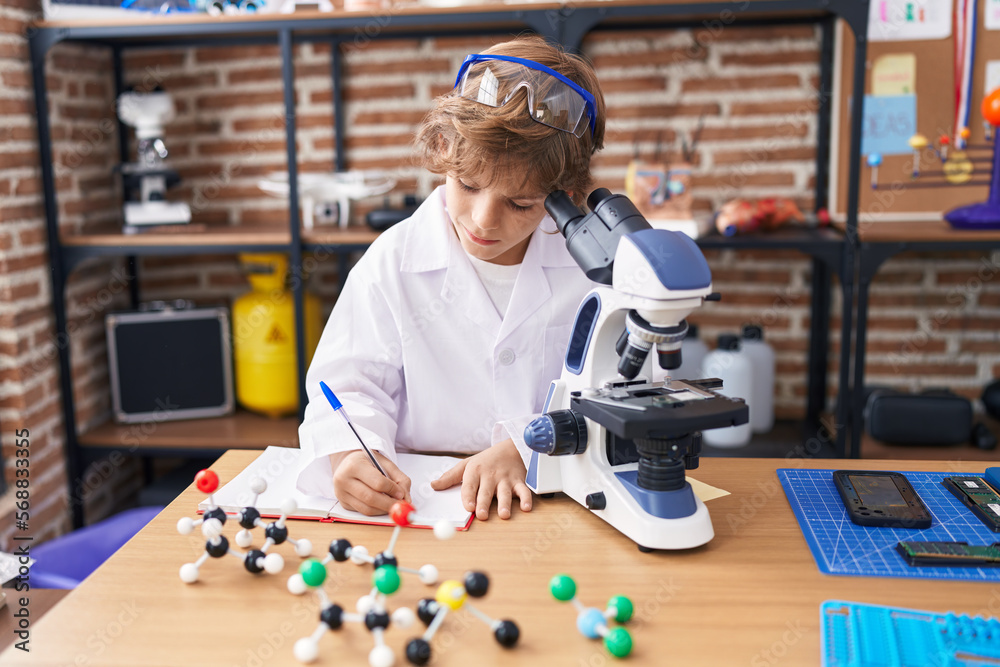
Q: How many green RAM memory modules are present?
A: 2